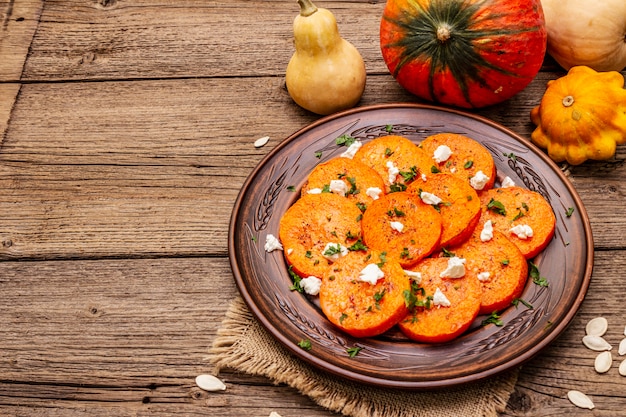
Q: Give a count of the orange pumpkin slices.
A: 10